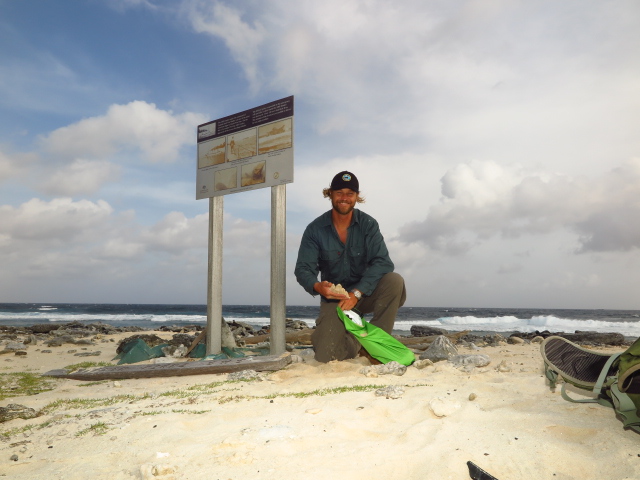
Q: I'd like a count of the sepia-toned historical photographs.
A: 5